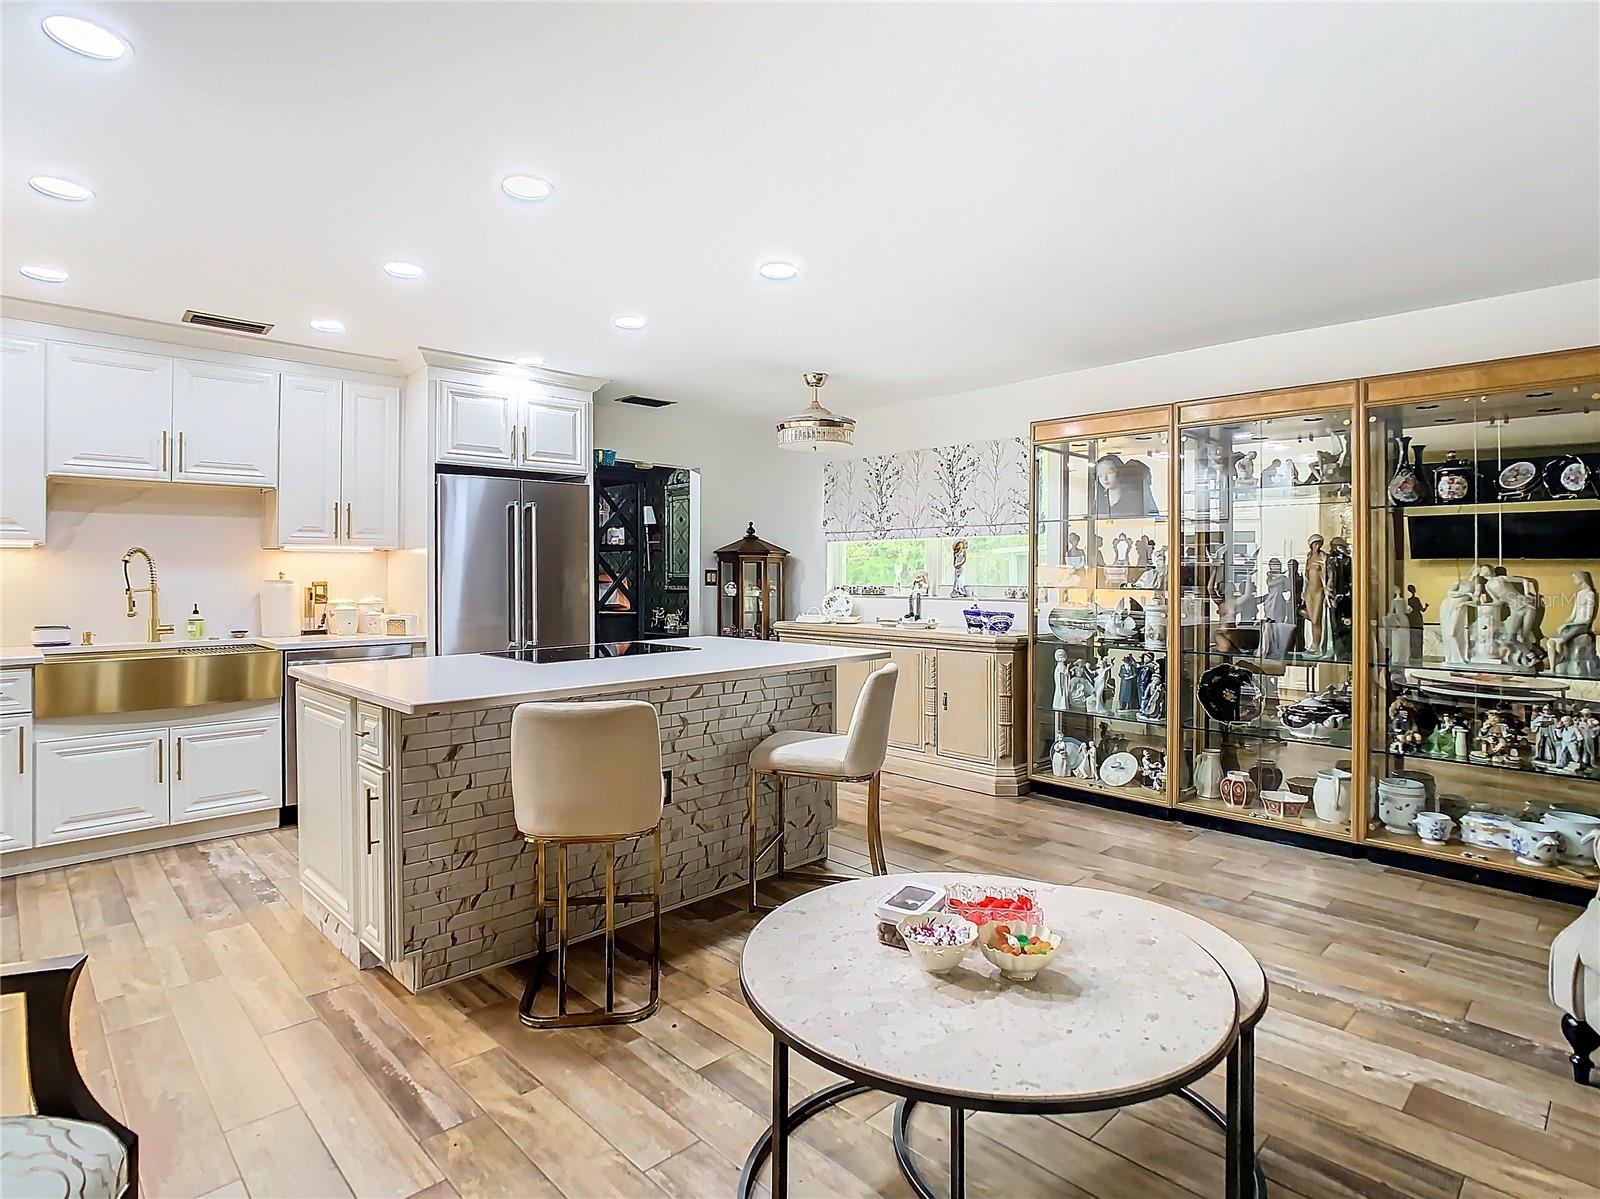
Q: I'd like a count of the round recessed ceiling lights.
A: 9